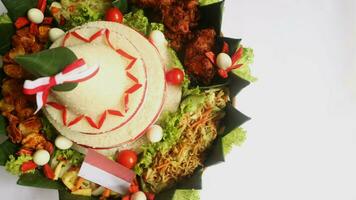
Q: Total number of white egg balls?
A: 8